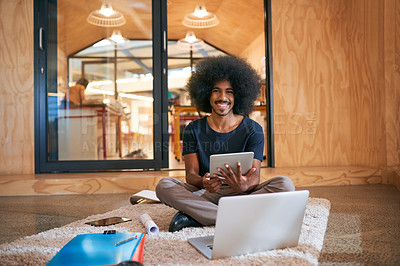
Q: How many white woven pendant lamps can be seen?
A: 4